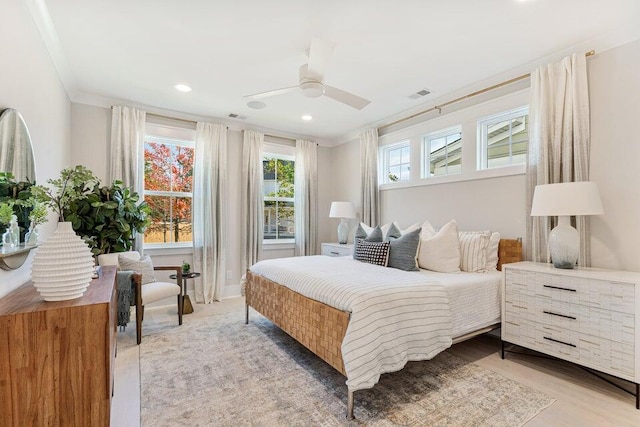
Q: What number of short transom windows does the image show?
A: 3